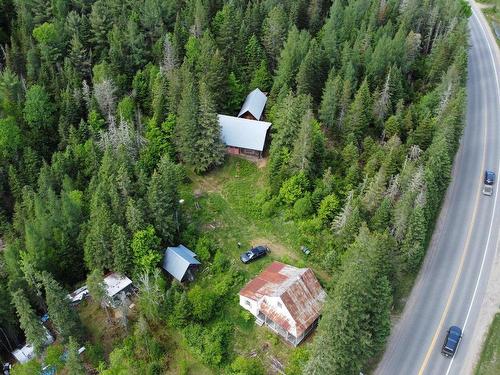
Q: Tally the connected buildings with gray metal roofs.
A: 2